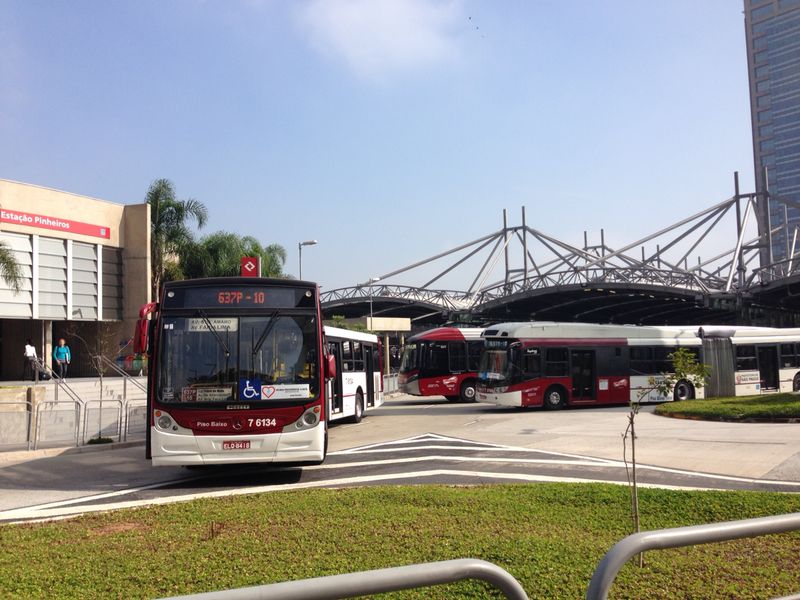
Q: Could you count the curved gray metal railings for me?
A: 2